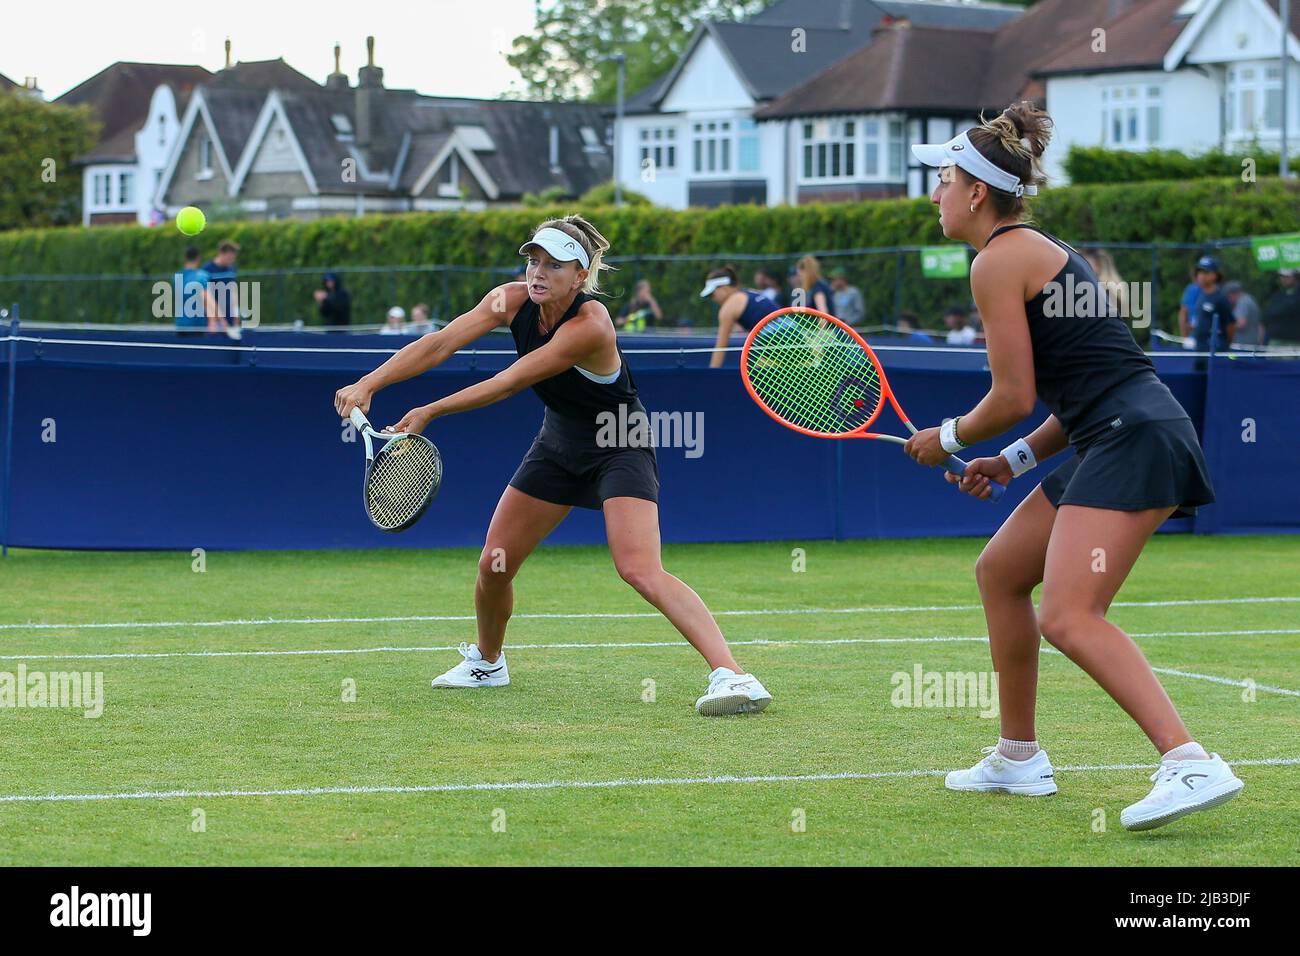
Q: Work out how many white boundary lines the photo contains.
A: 4